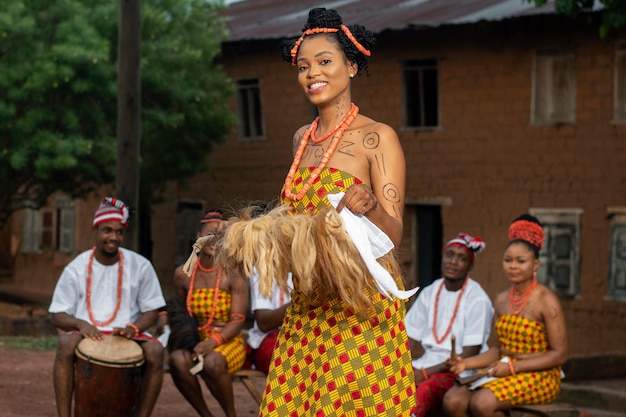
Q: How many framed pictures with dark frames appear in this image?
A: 0